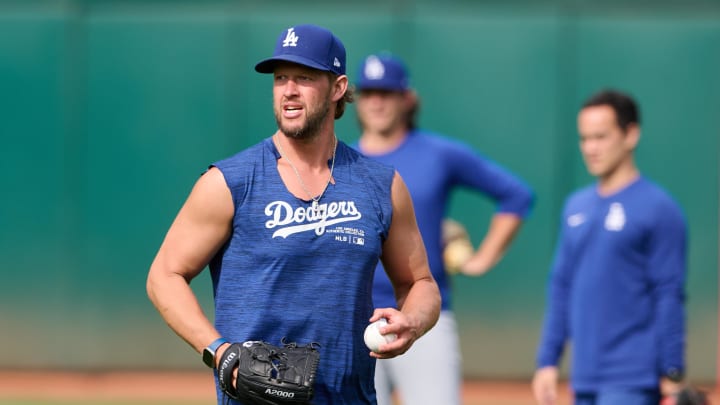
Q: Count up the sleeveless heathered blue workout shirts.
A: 1